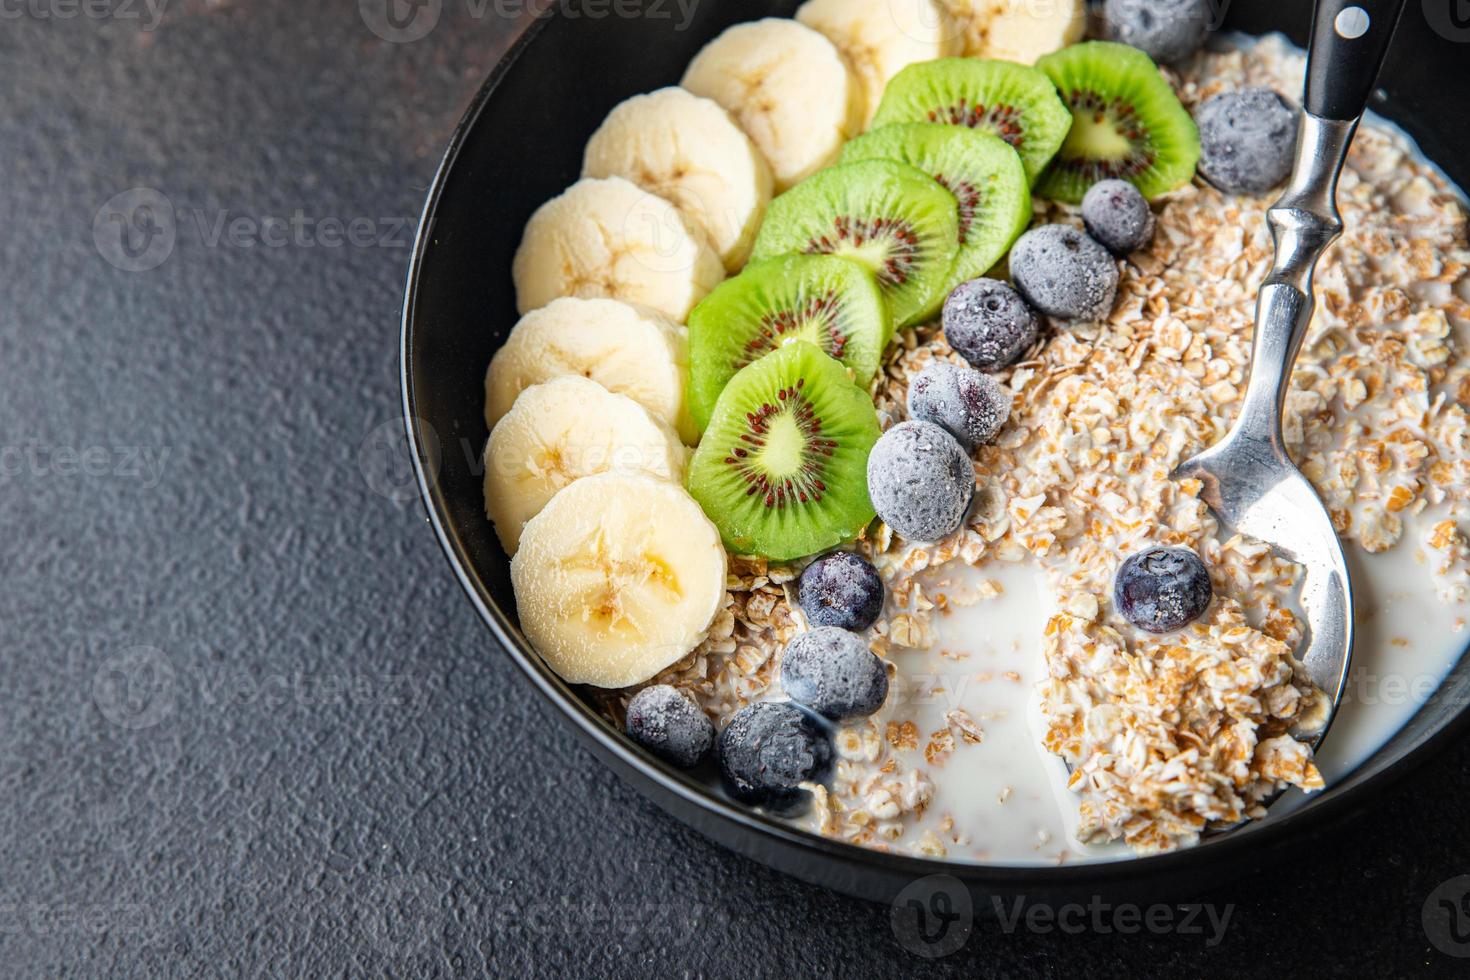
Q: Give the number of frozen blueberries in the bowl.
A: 12